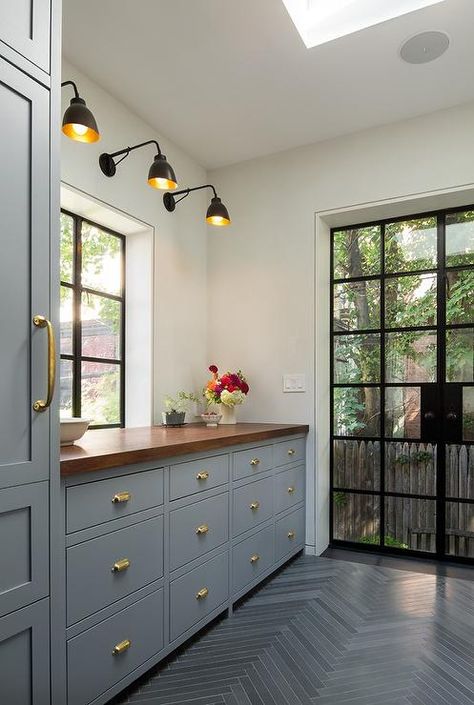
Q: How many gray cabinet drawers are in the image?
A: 12